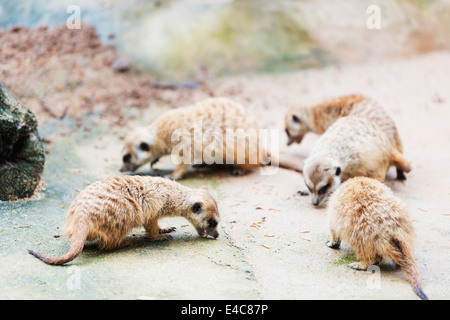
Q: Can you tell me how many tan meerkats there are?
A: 5